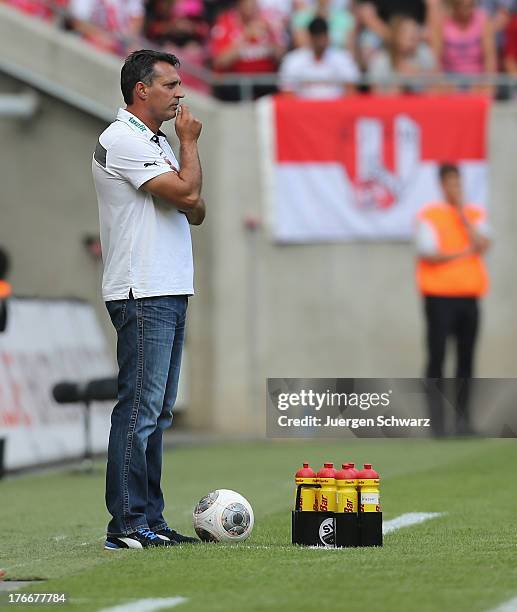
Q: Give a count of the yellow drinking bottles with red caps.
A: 5